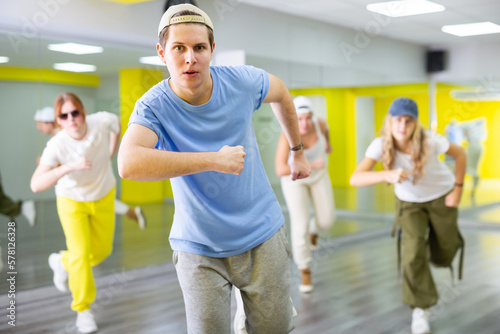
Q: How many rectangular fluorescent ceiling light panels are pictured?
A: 6